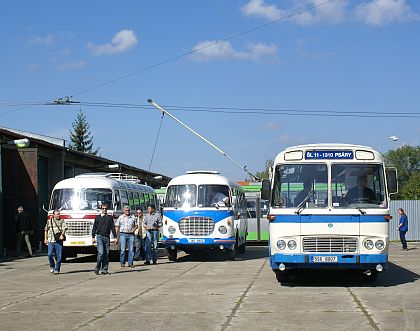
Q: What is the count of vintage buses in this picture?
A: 3